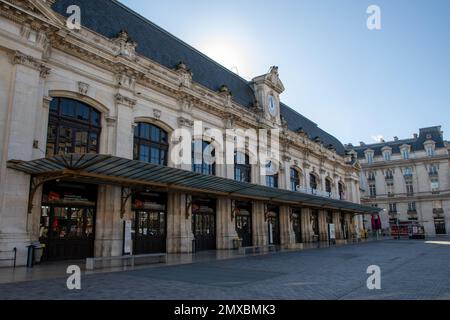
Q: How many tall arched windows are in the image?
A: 9